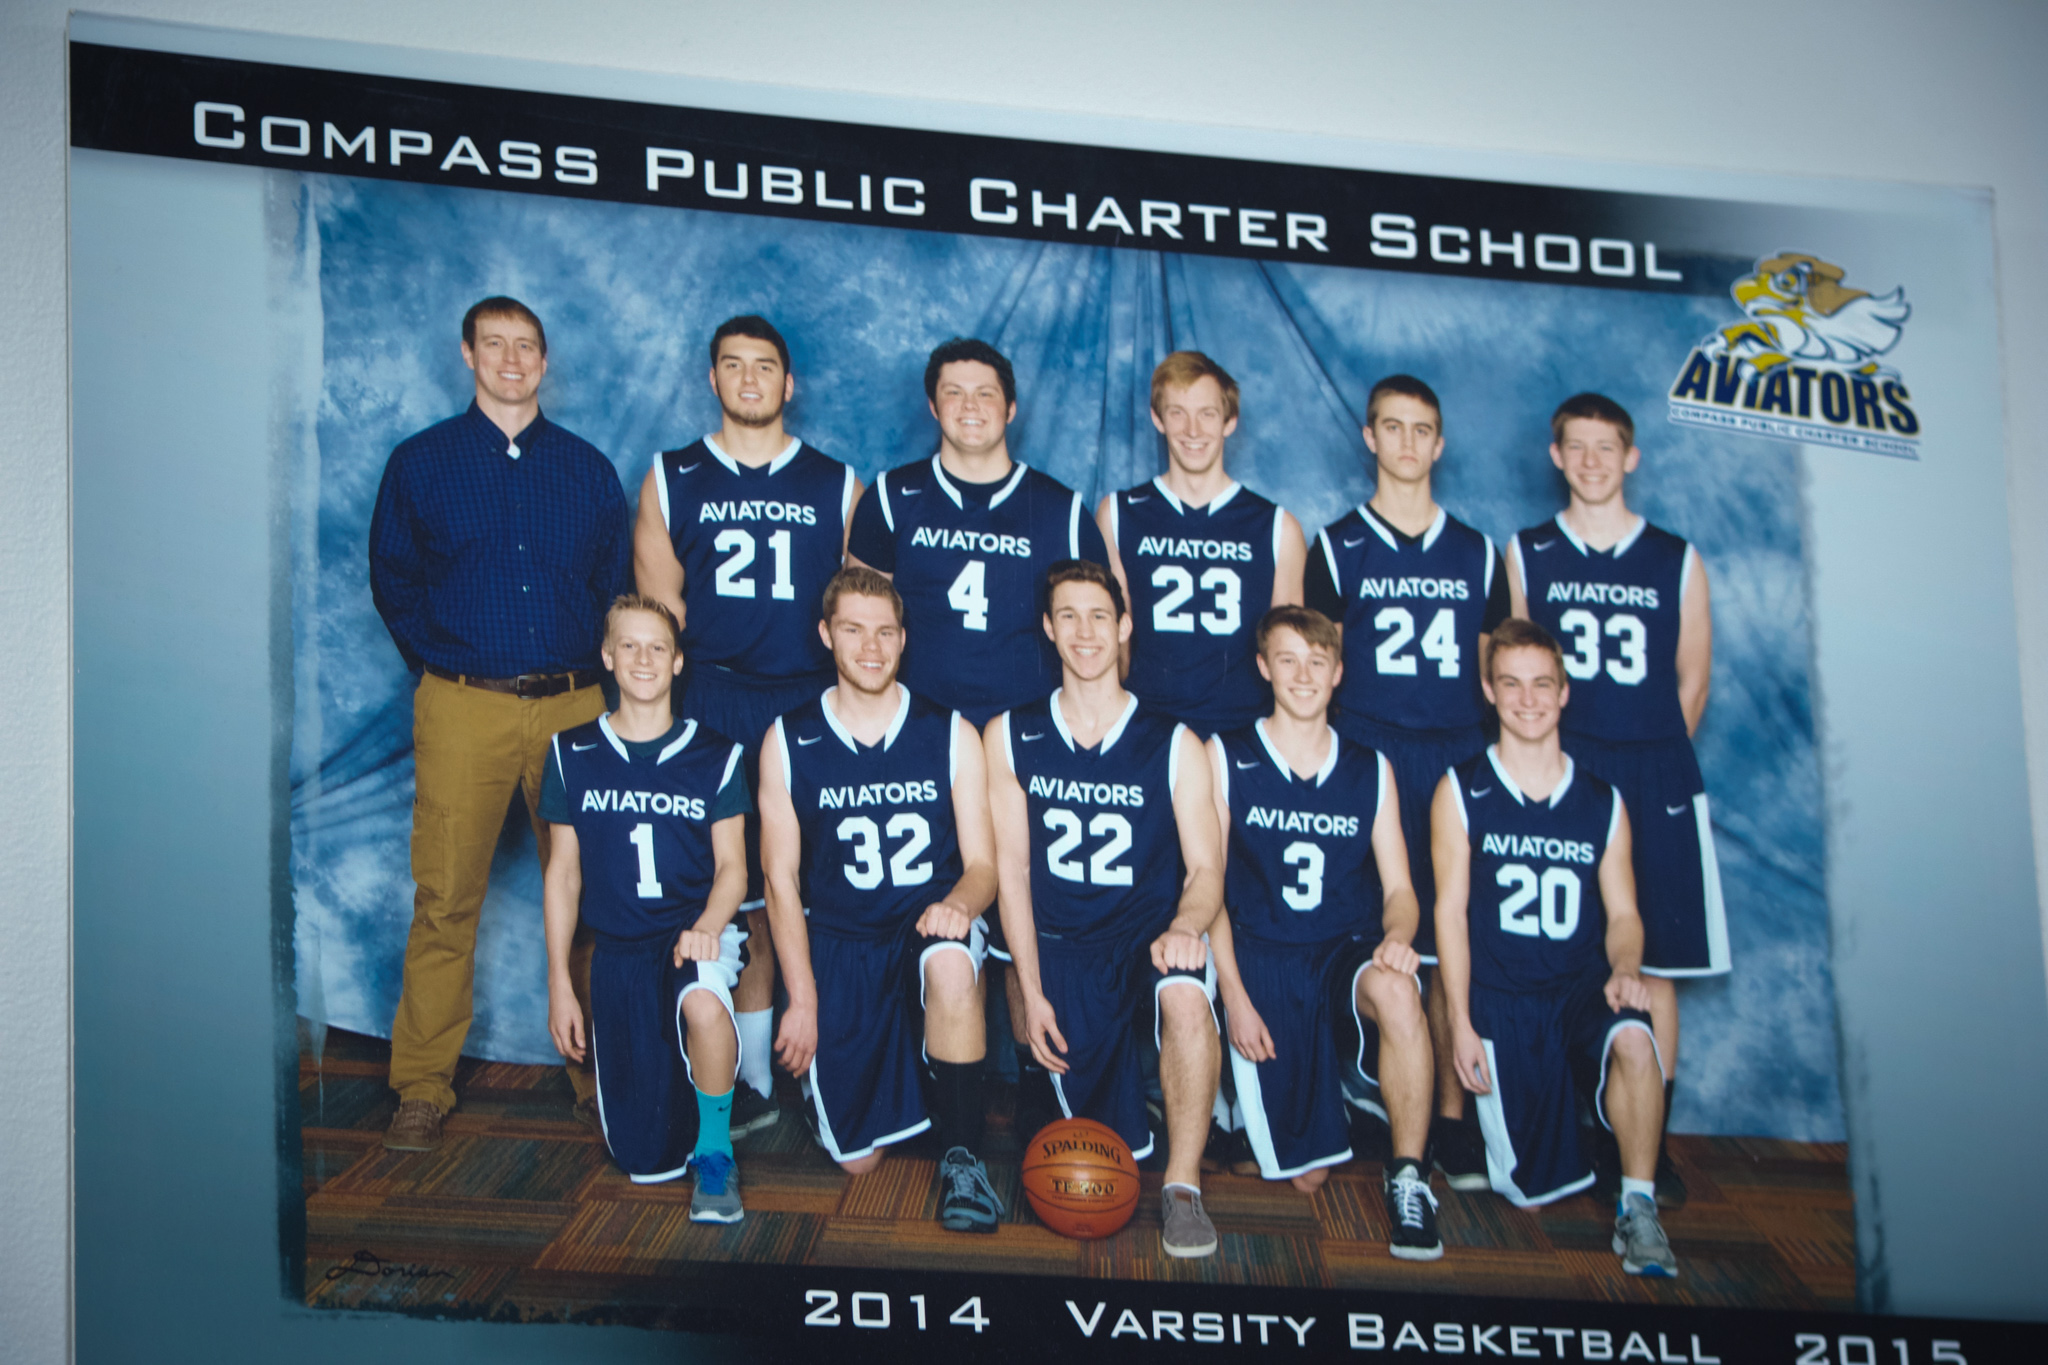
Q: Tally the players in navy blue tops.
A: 10